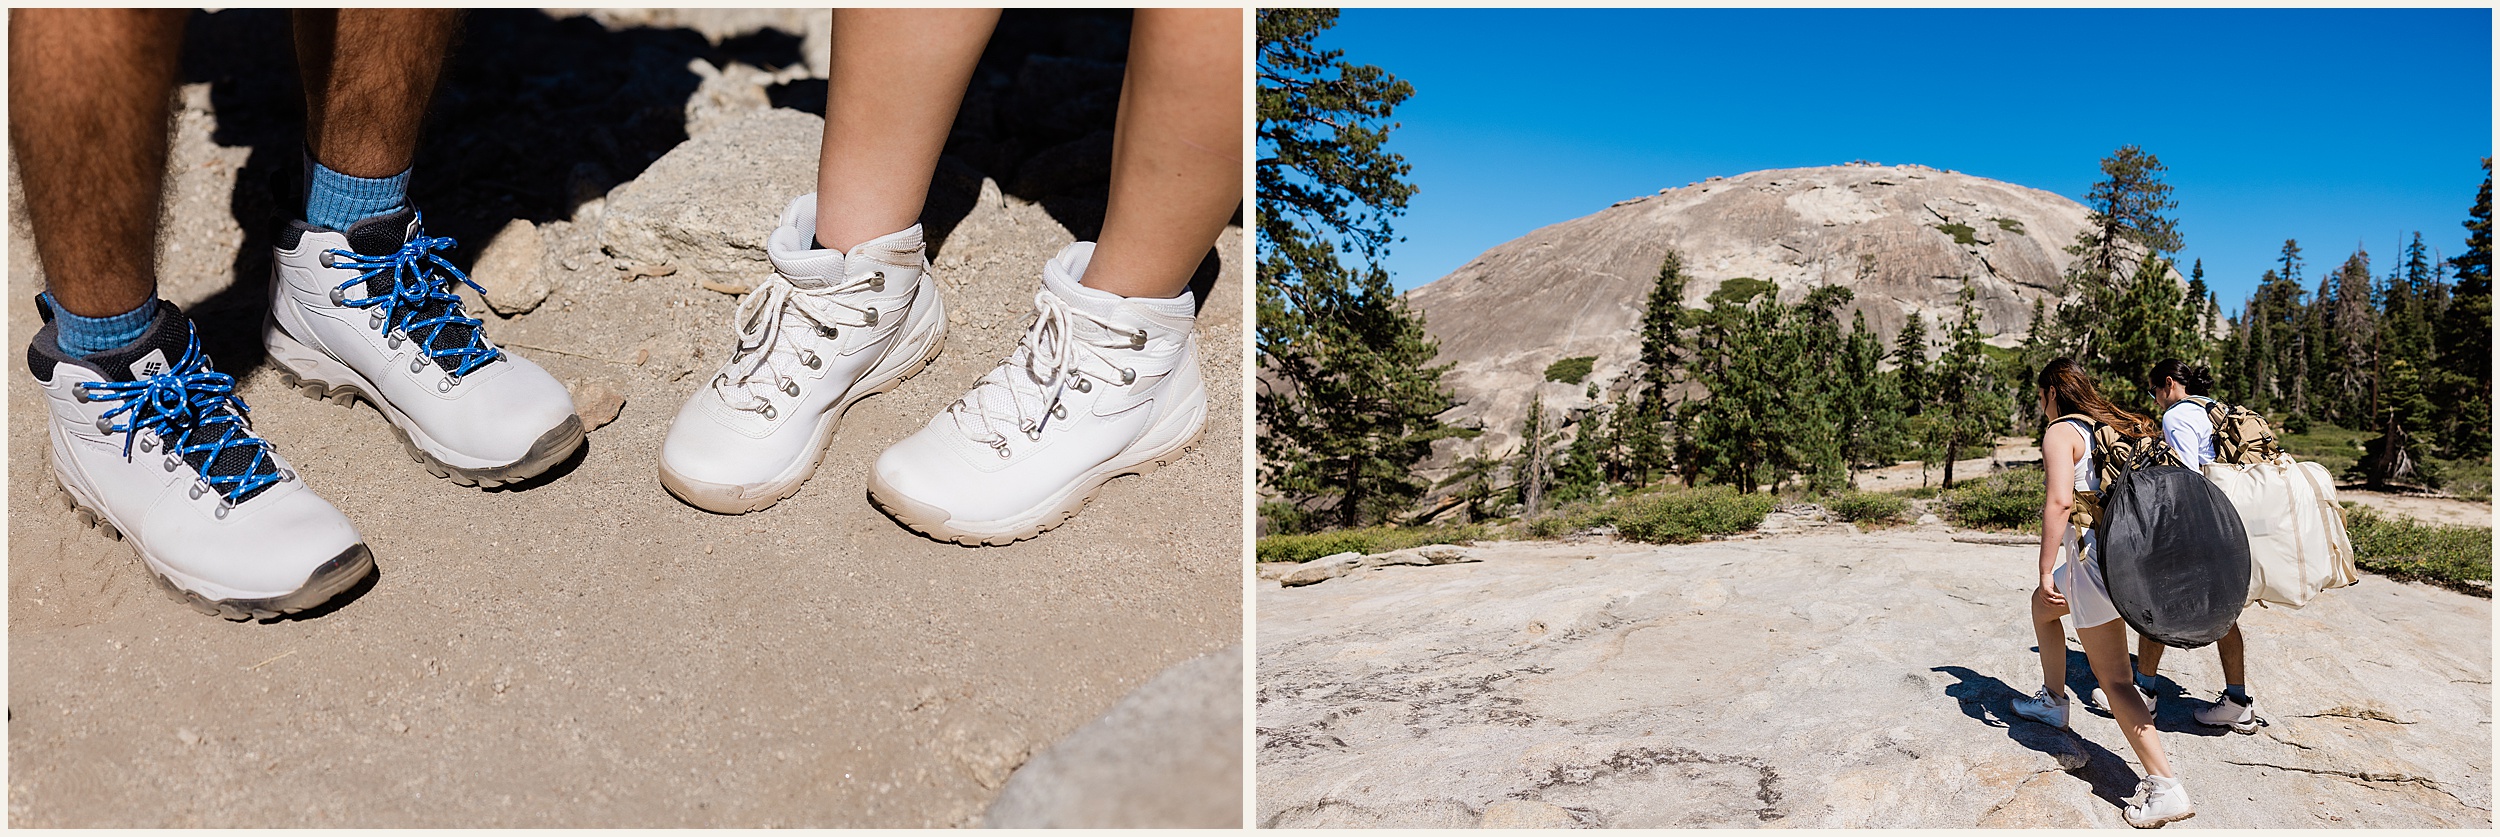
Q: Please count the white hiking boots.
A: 8